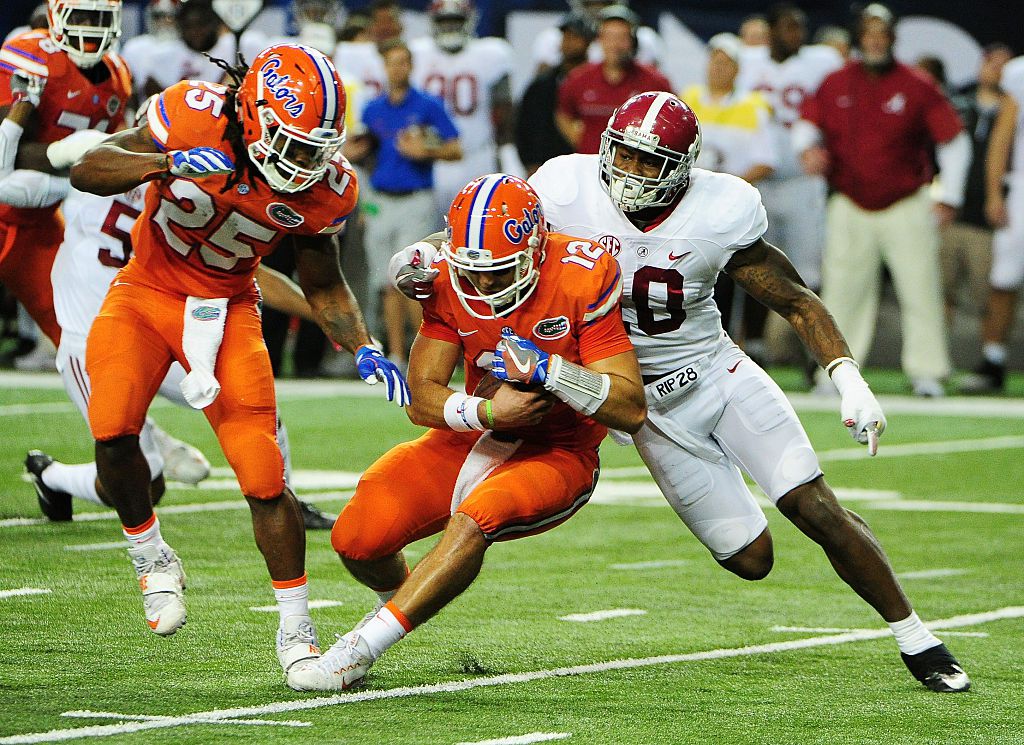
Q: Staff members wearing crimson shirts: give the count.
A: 2